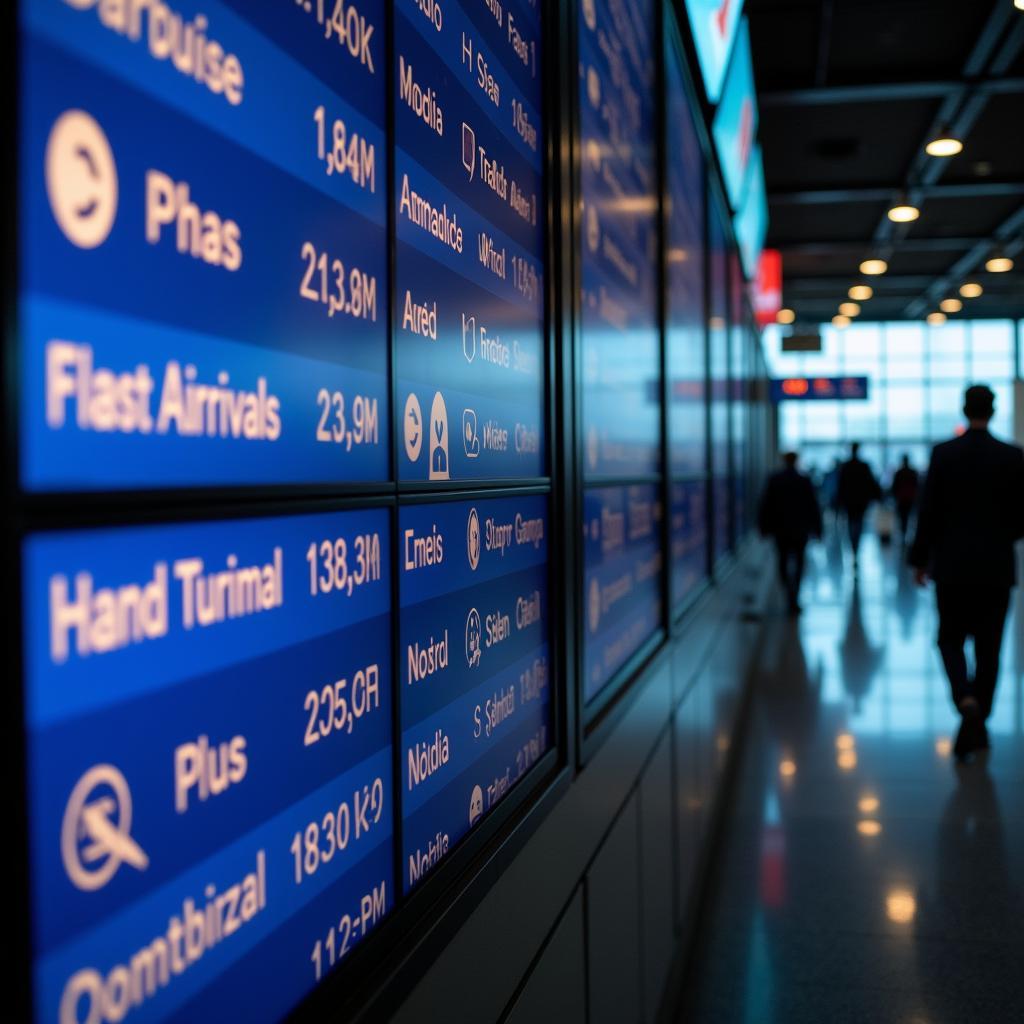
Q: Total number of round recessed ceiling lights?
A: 11